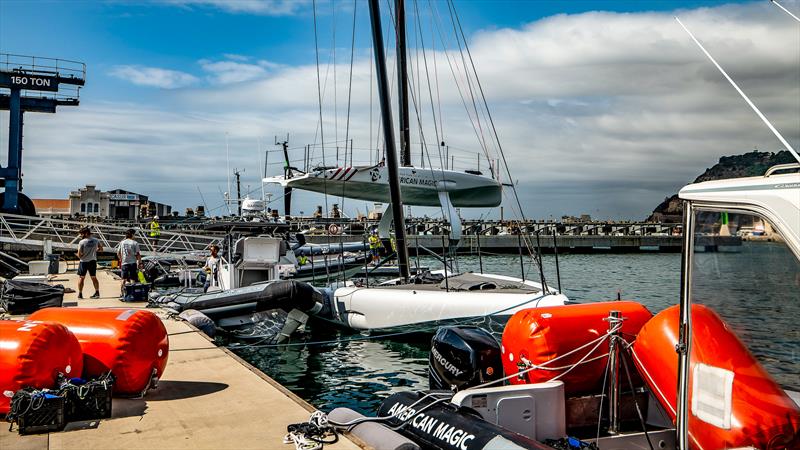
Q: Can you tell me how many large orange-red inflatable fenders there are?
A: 4